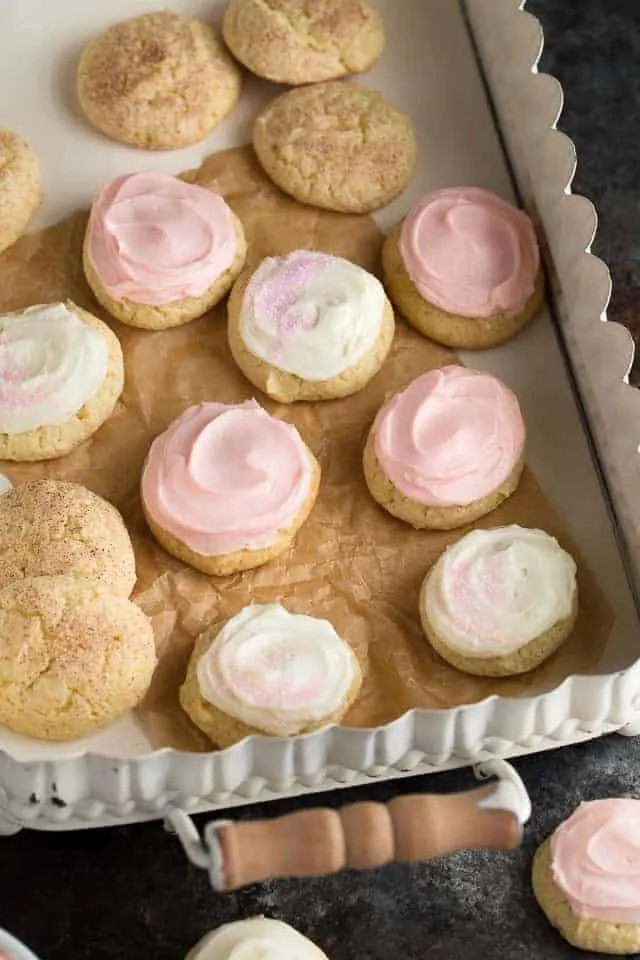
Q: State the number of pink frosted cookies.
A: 5